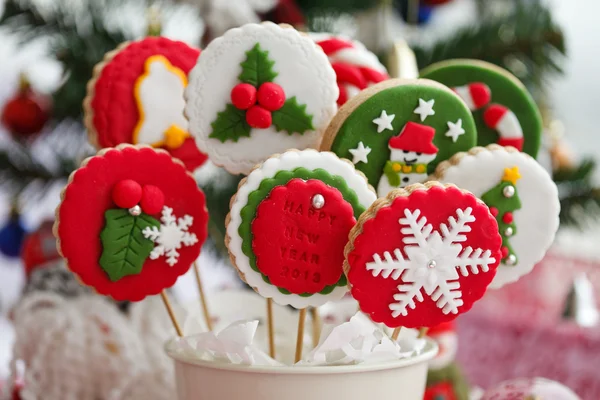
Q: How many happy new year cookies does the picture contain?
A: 1